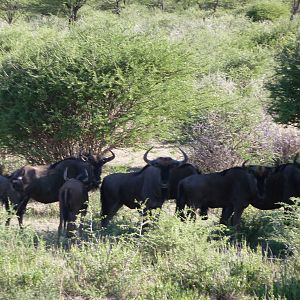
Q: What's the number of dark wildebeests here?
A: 7